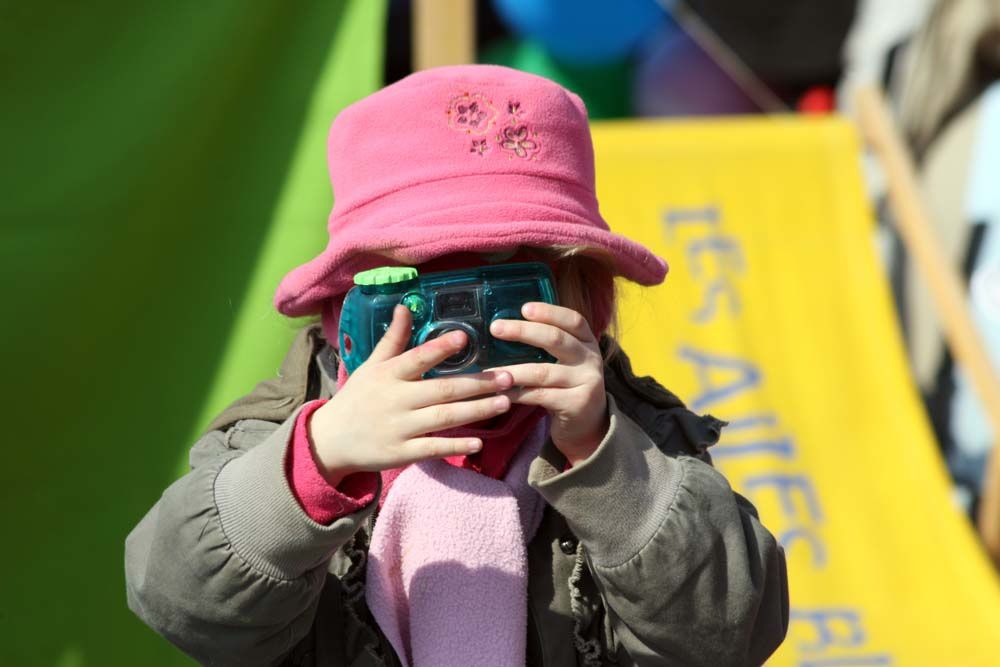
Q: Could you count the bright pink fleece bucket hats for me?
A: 1